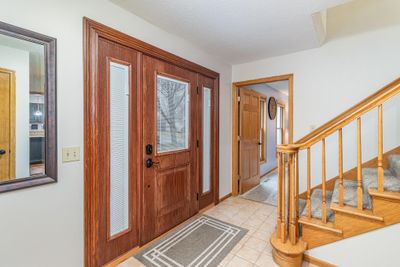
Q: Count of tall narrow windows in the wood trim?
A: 2